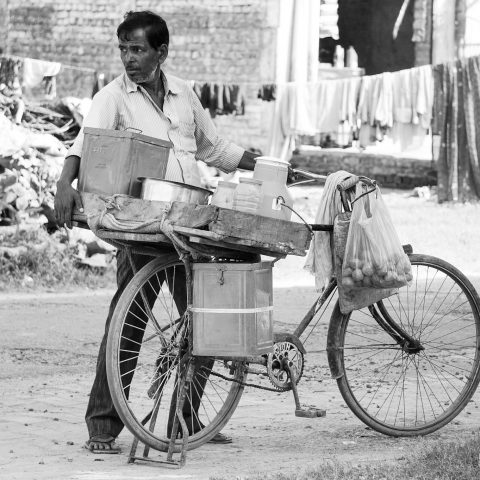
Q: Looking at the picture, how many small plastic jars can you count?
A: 2